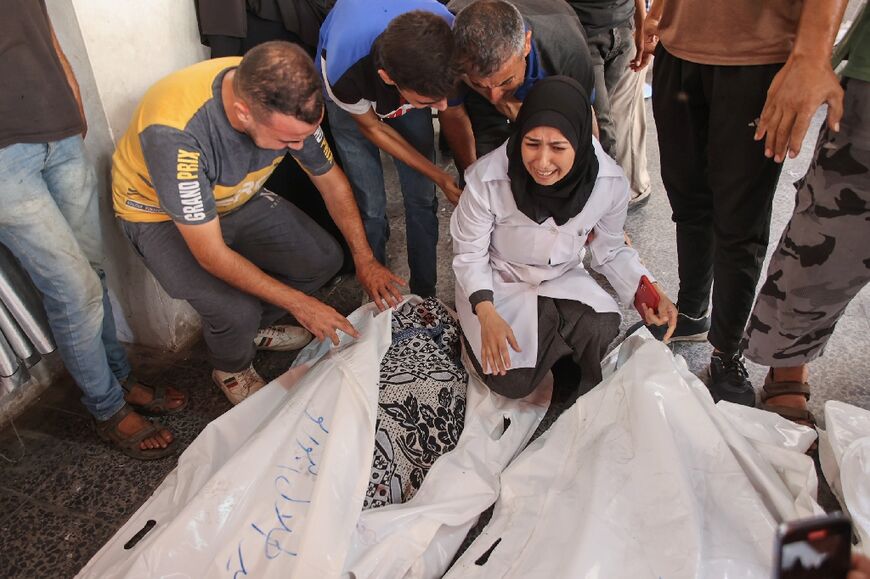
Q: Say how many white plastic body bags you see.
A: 3